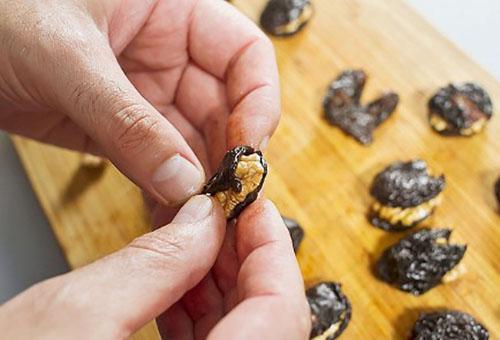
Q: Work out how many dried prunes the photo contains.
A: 10